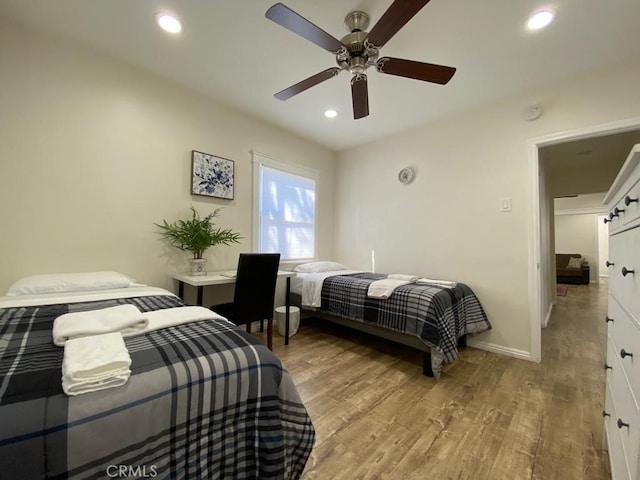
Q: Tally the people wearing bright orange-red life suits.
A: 0